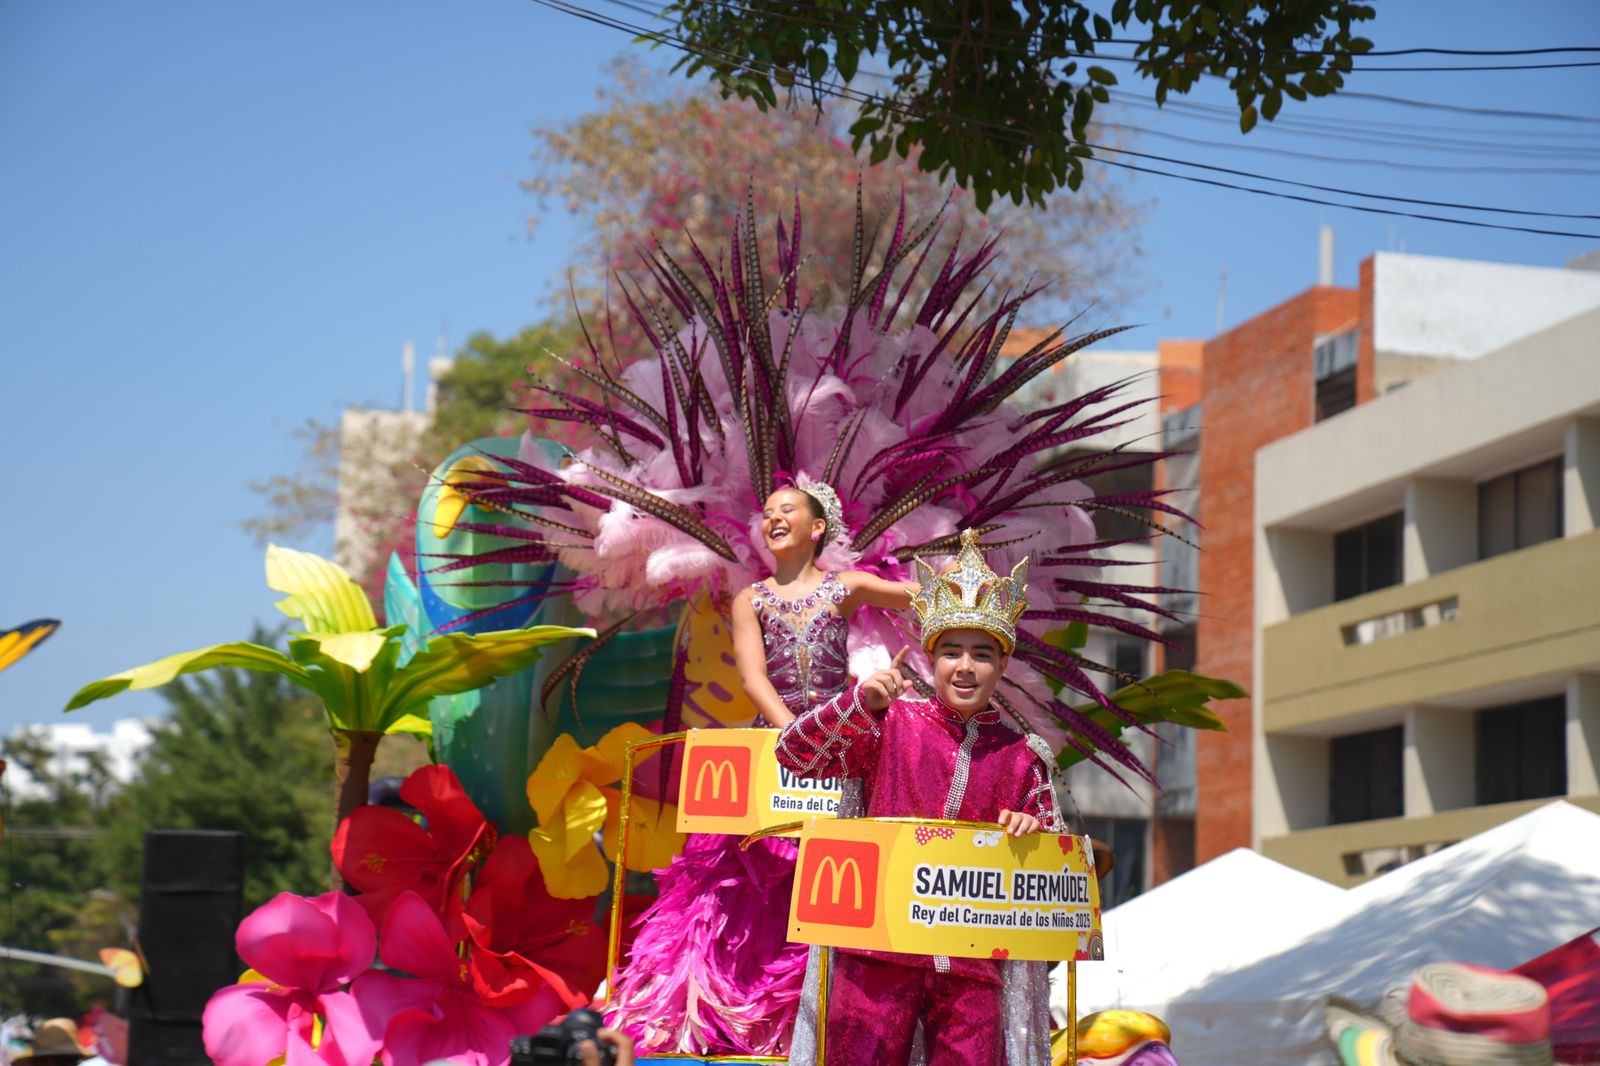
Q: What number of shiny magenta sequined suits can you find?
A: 1